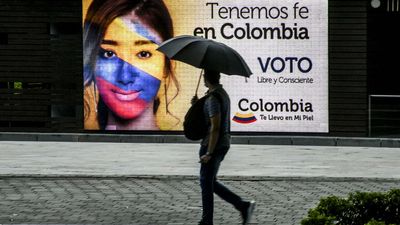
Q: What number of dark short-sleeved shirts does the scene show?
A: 1